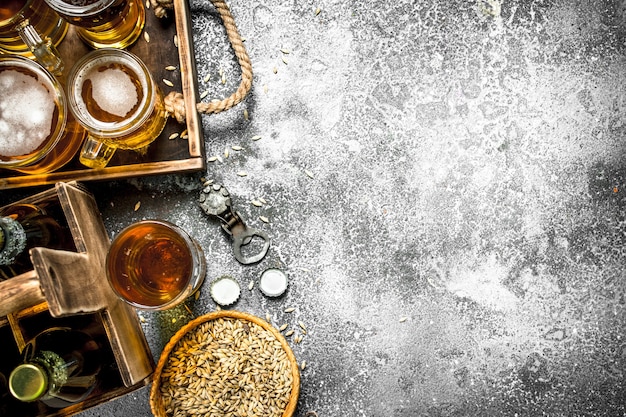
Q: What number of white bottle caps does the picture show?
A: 2